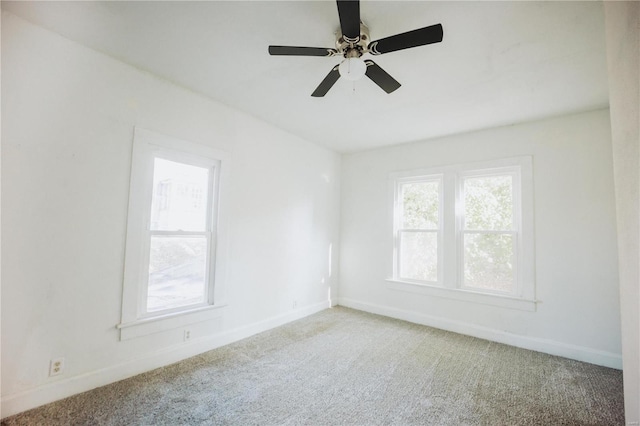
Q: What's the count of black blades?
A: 5